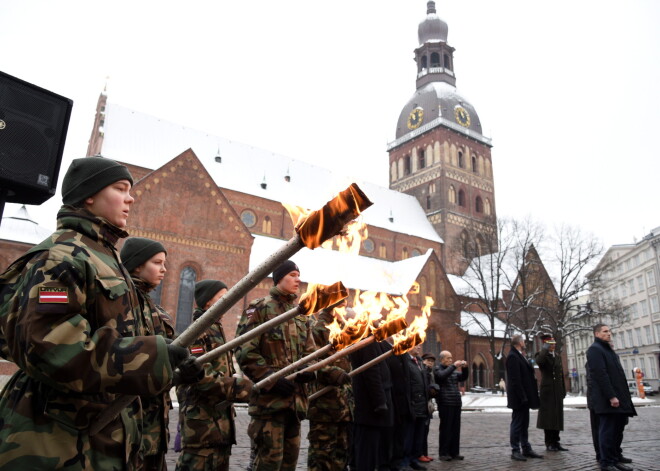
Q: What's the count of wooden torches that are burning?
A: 5